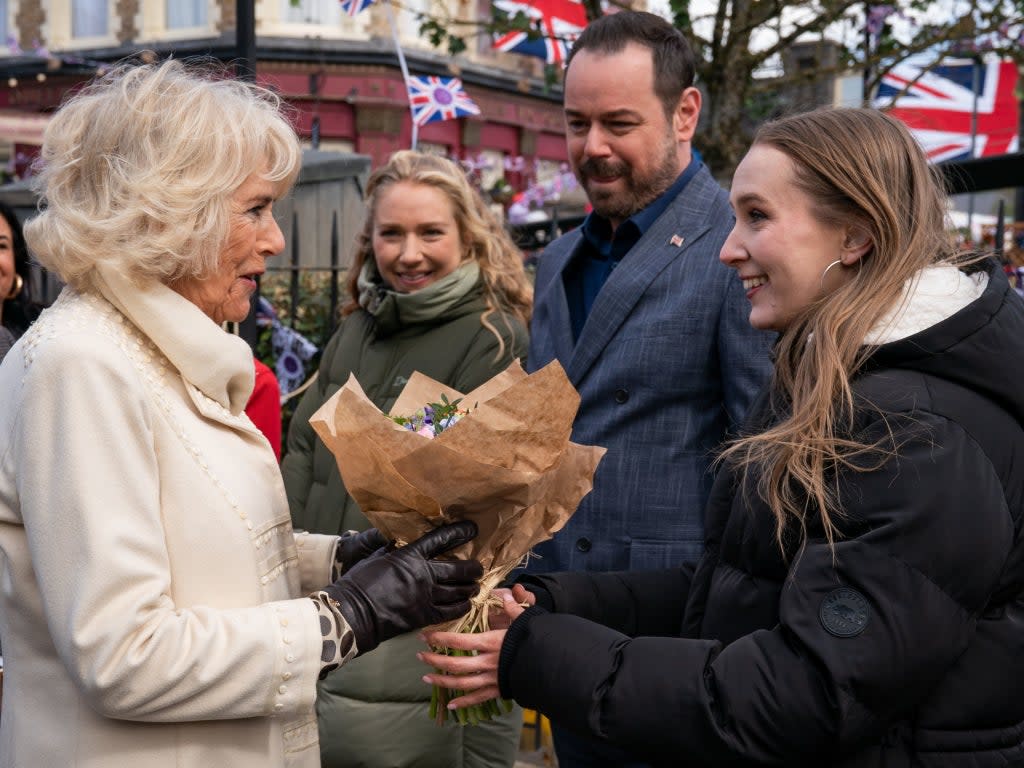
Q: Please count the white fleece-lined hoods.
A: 1